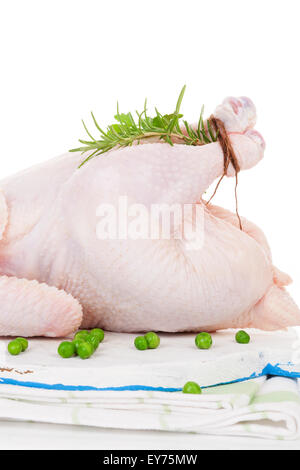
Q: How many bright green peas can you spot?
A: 13